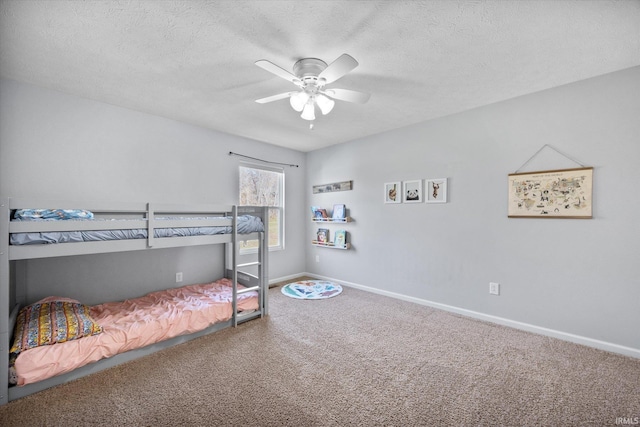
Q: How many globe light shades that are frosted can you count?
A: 3